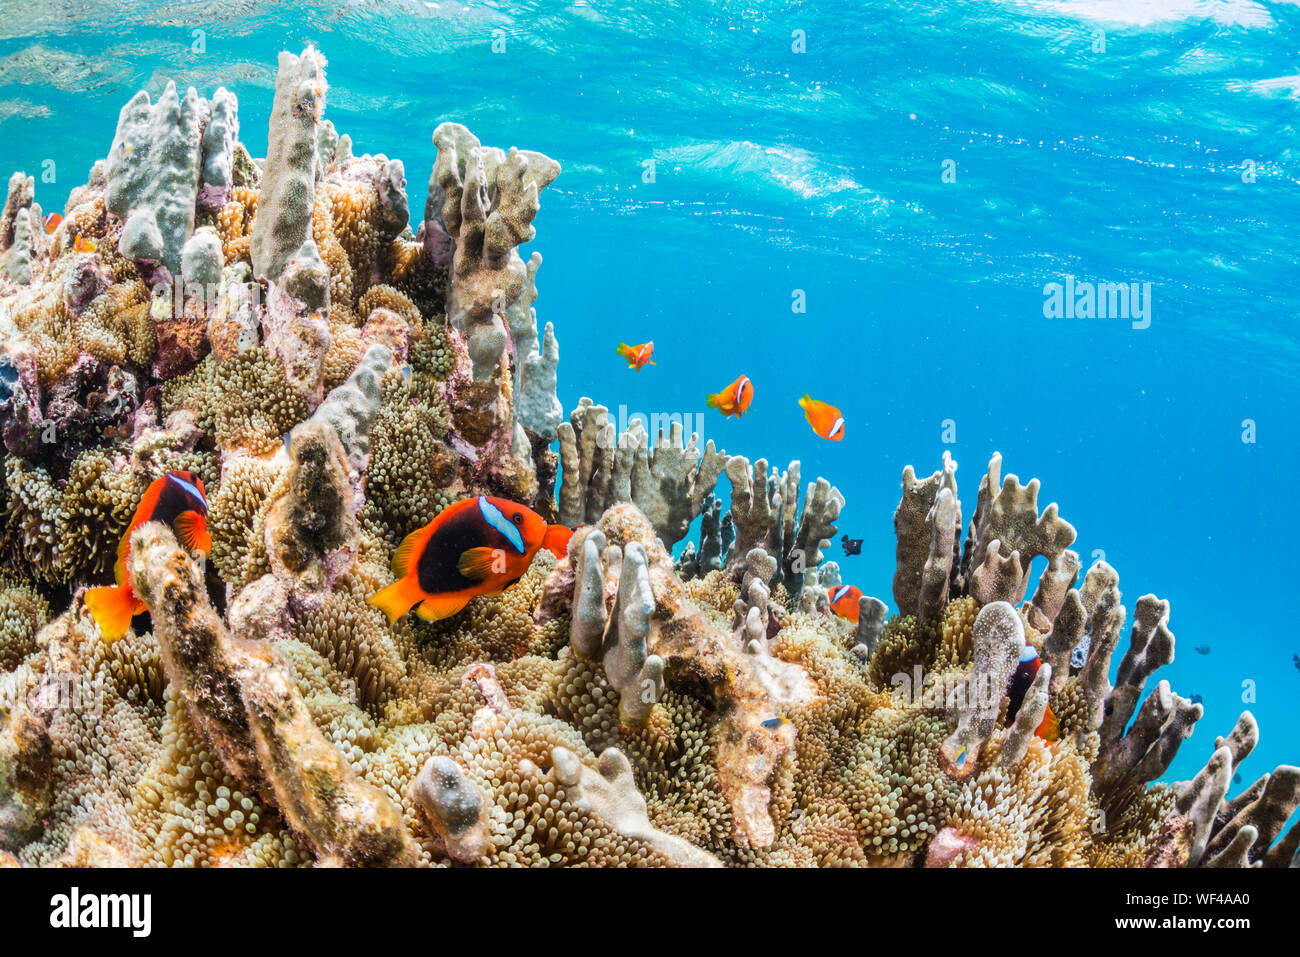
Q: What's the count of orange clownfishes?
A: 10